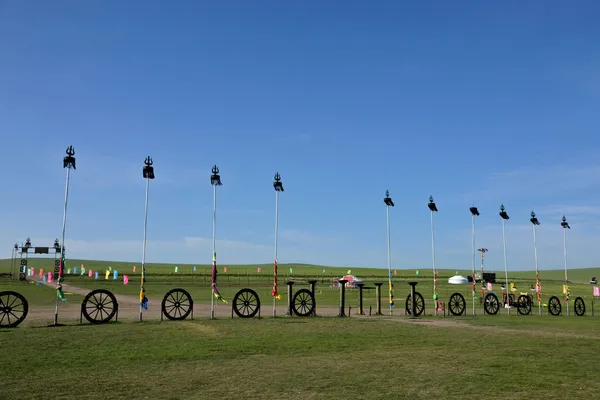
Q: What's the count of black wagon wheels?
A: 11